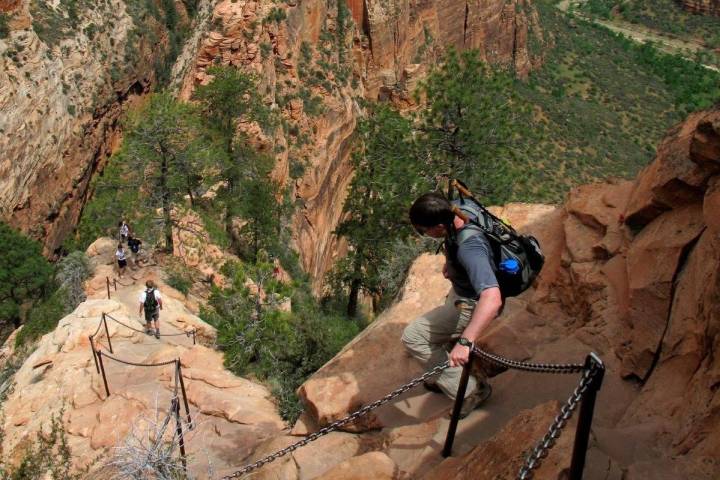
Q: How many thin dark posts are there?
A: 10